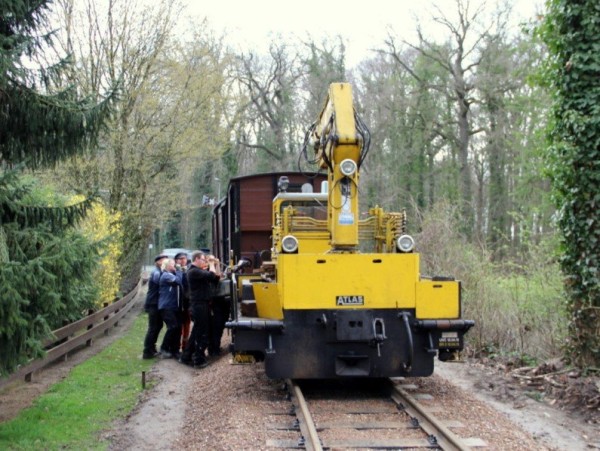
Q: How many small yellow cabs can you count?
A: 1